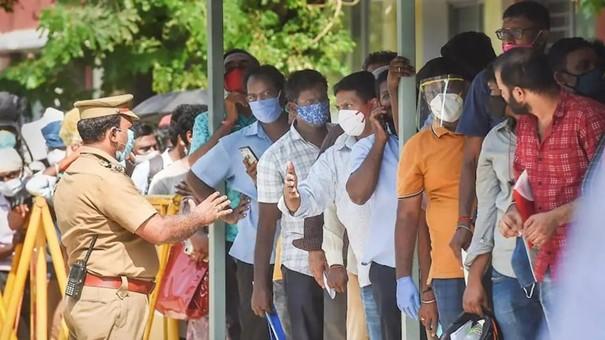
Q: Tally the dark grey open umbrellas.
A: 1